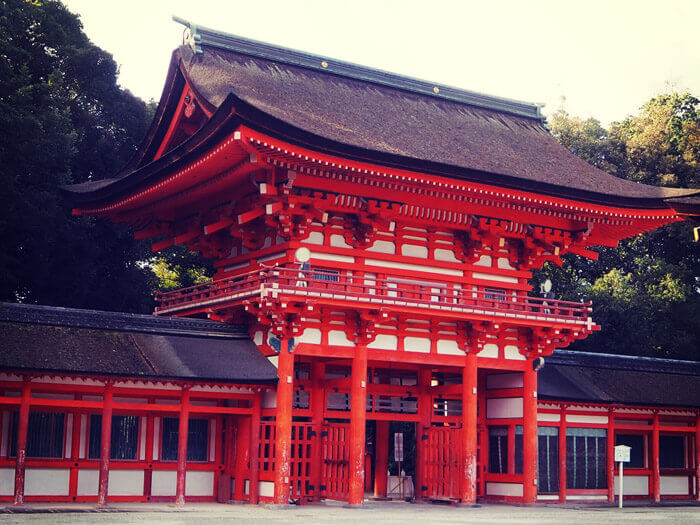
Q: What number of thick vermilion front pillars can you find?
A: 4